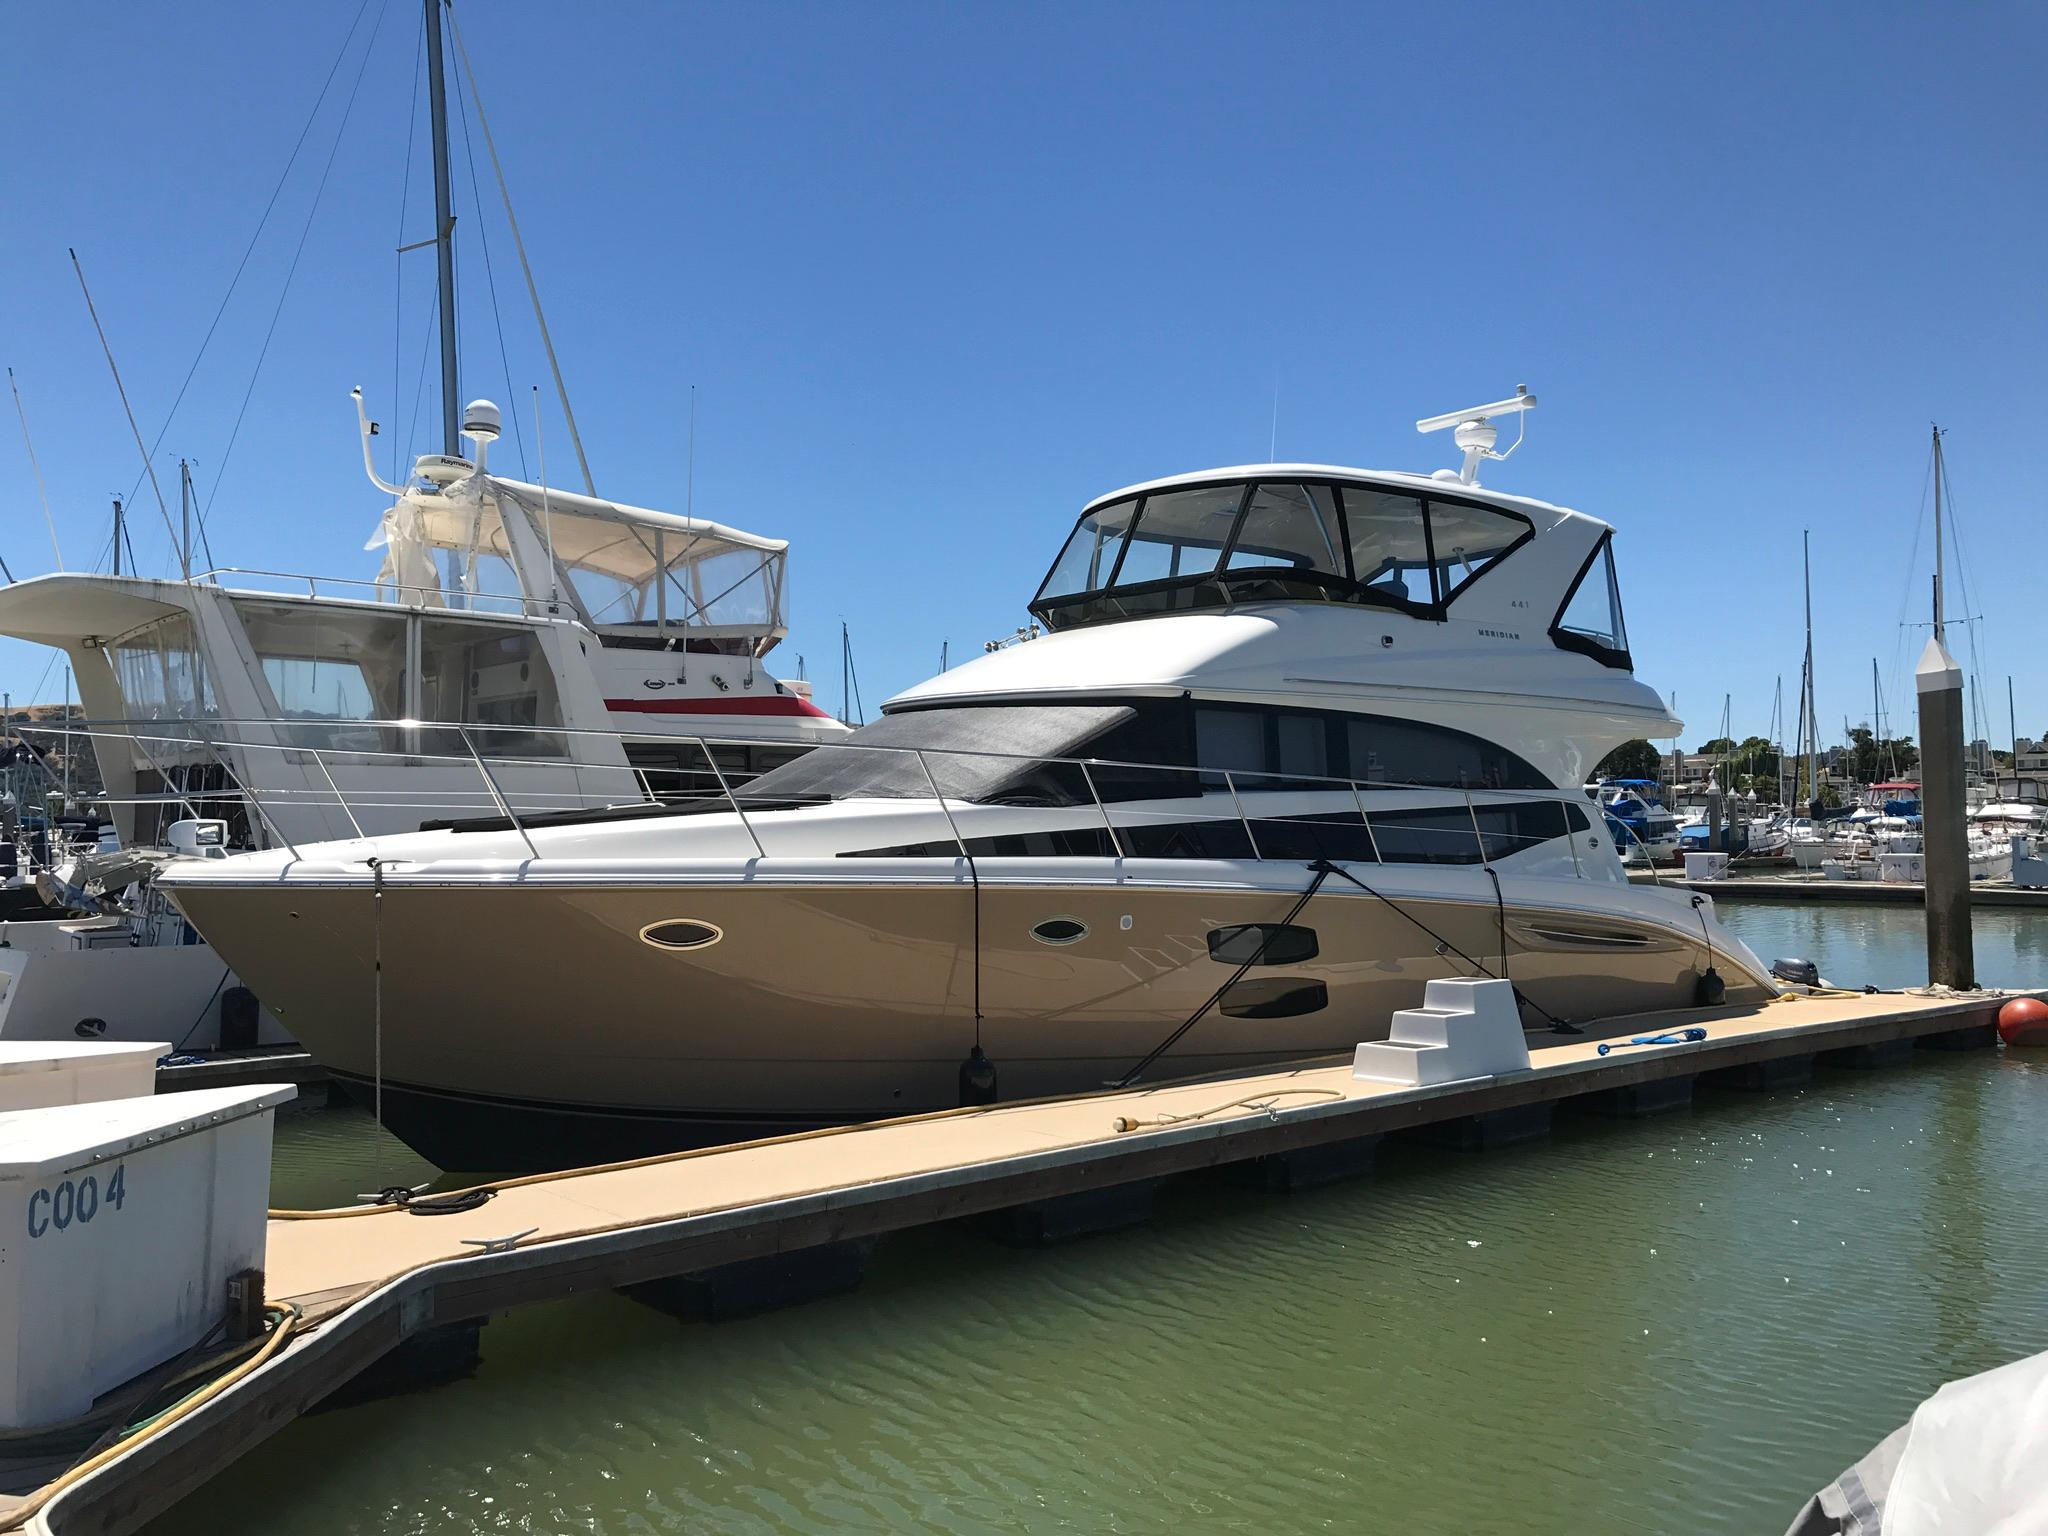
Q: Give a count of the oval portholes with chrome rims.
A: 2